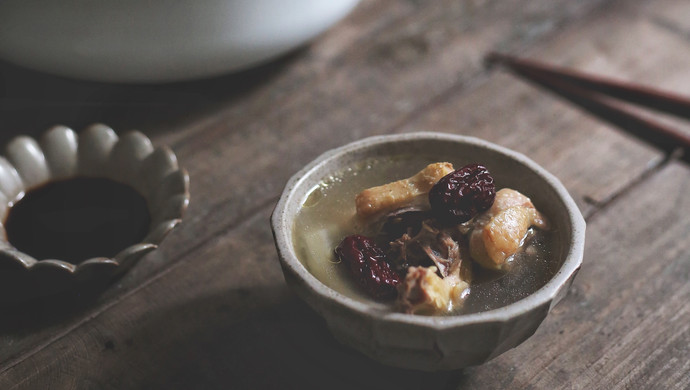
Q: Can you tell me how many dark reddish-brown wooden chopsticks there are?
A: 2